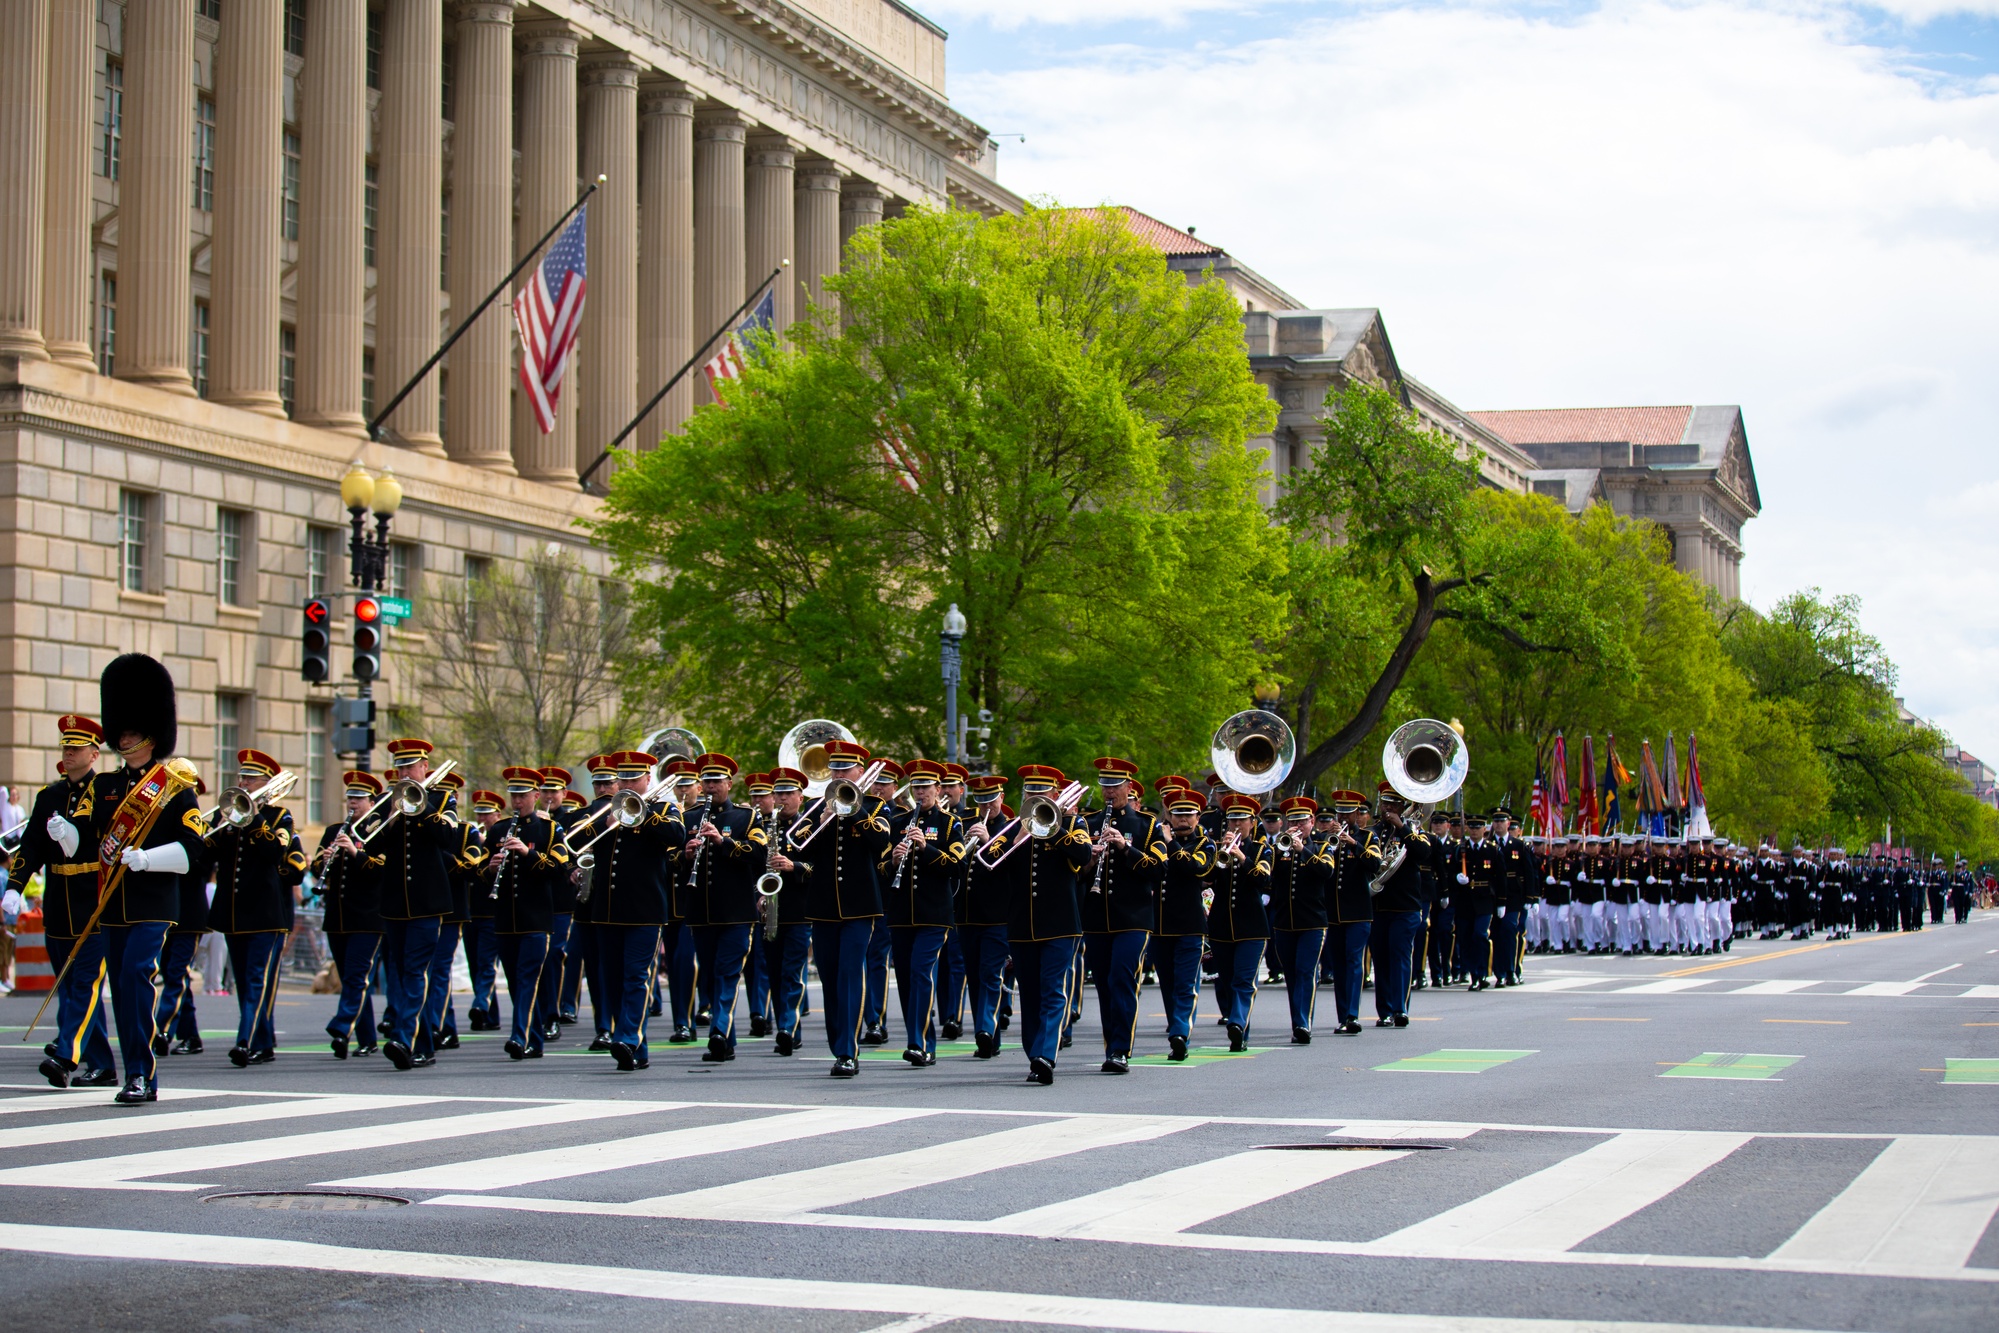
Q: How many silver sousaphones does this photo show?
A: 4